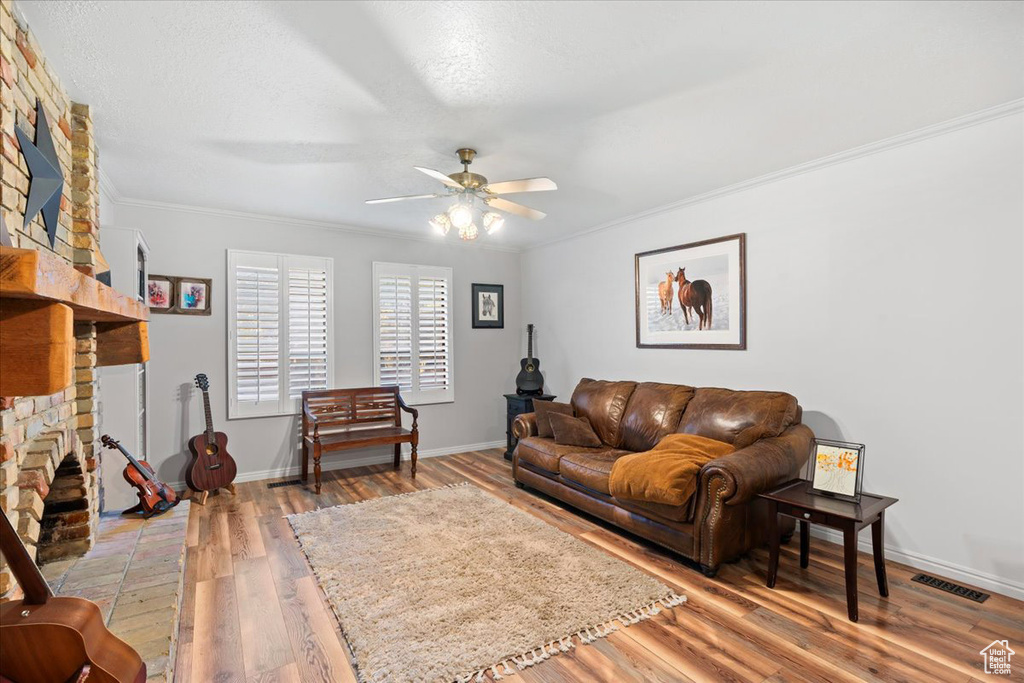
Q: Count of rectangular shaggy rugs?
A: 1